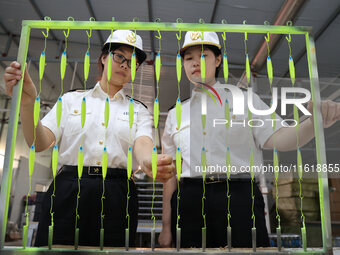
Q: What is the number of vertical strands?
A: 12